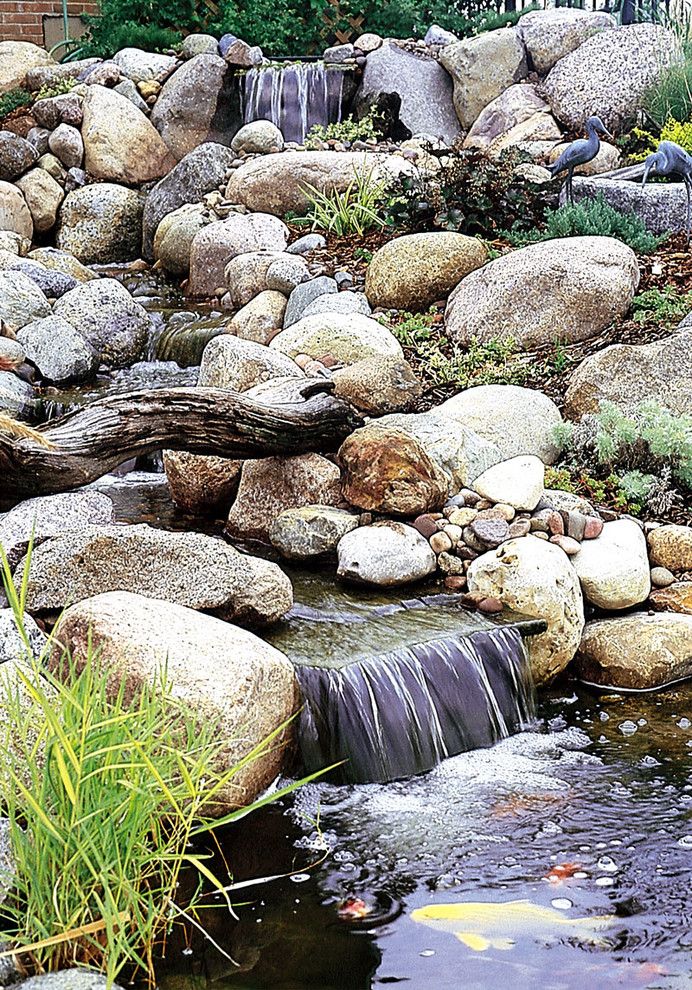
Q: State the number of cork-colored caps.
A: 0